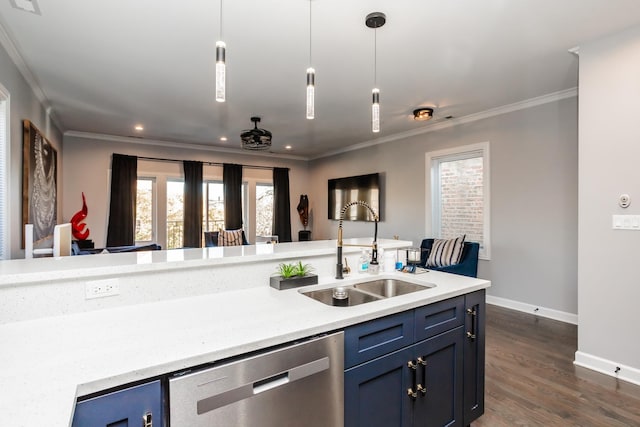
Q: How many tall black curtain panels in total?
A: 4